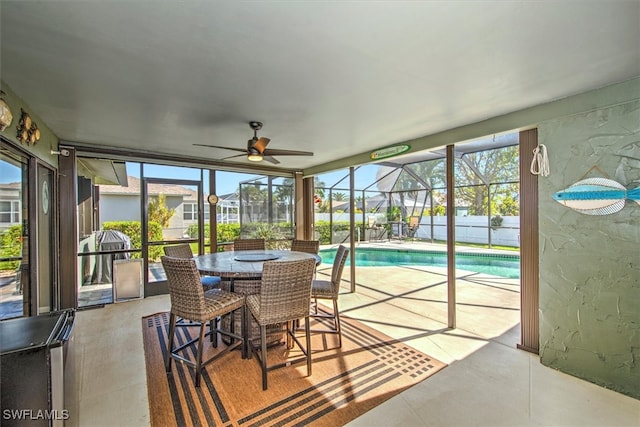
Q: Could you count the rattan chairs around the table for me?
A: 6